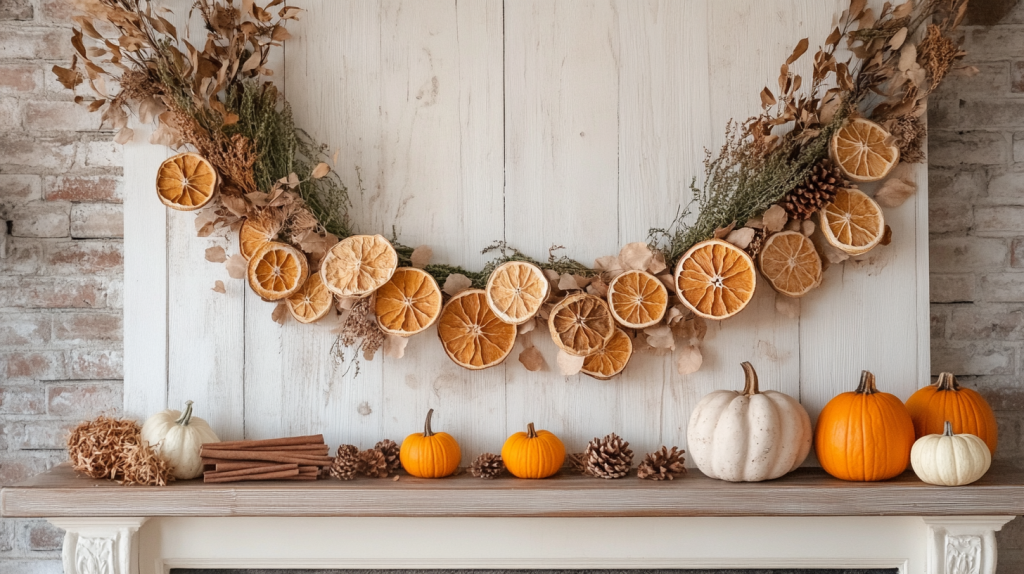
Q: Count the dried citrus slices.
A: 15